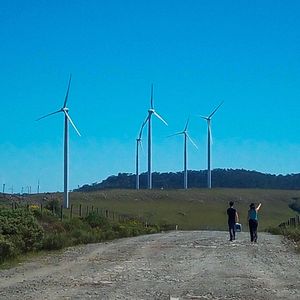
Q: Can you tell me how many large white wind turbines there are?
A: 5